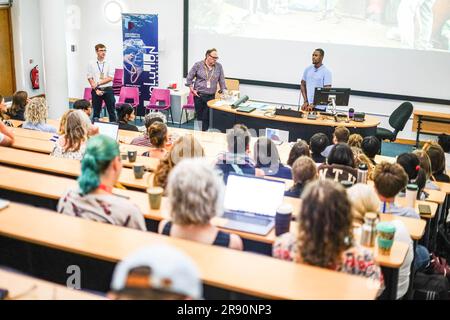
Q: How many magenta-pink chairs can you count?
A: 5